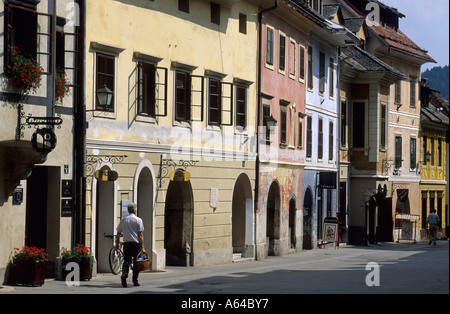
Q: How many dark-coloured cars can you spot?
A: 0